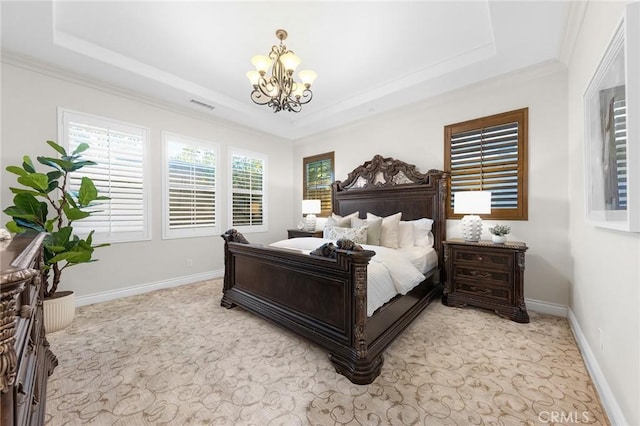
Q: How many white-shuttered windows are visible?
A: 3